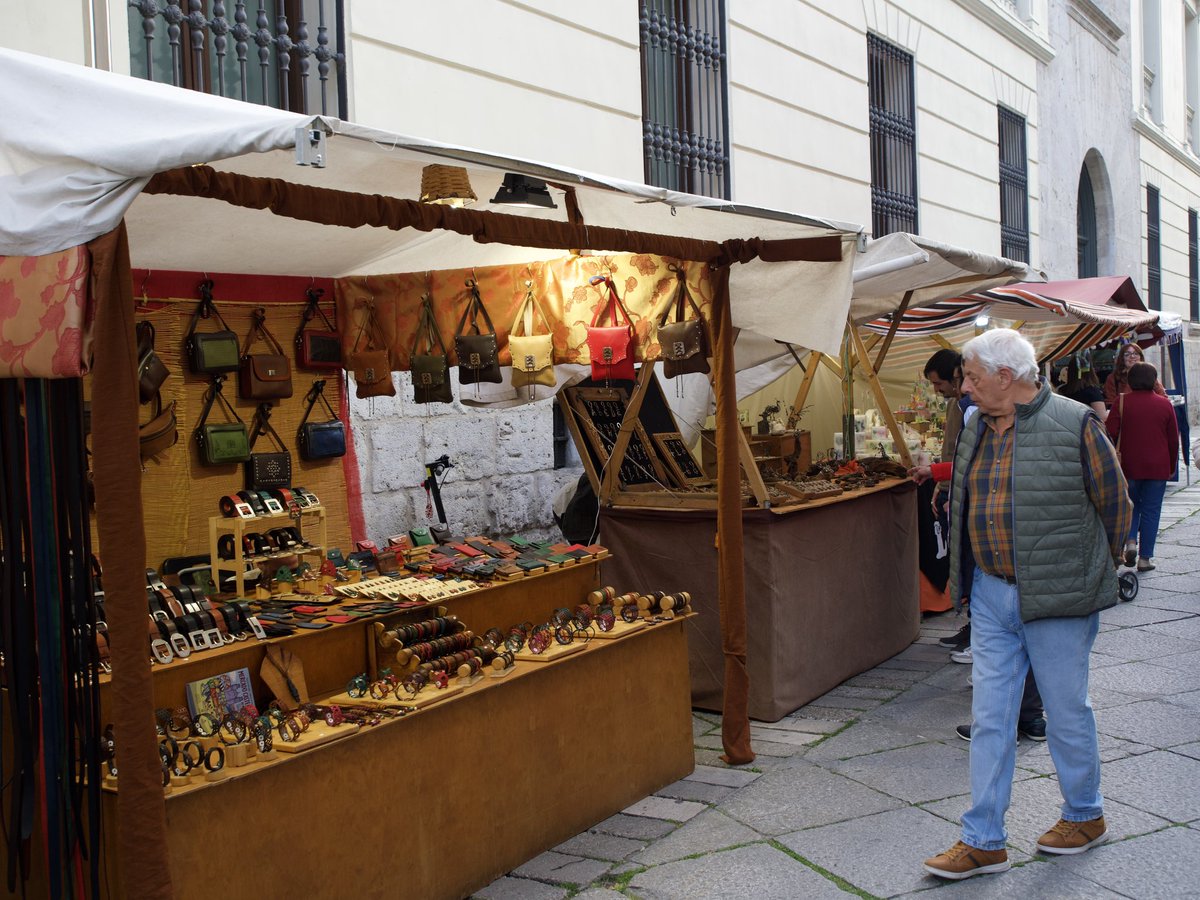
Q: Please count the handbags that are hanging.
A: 14